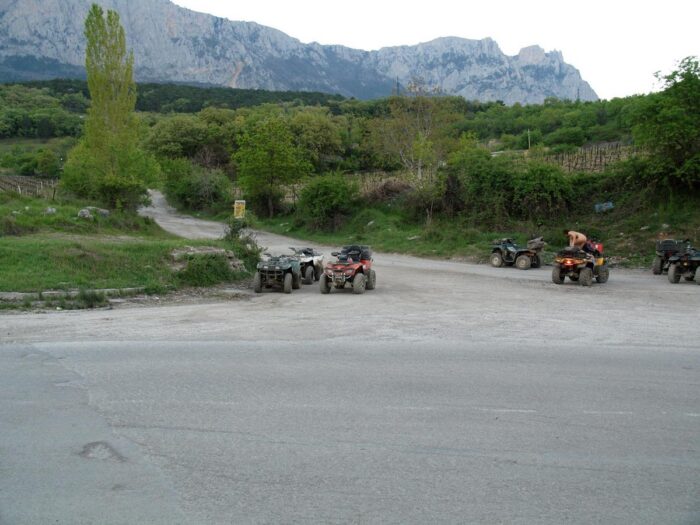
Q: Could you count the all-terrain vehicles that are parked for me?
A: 7